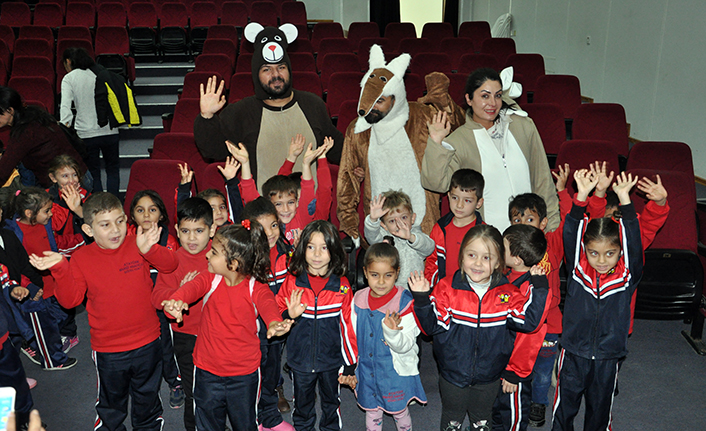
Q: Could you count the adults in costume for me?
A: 3